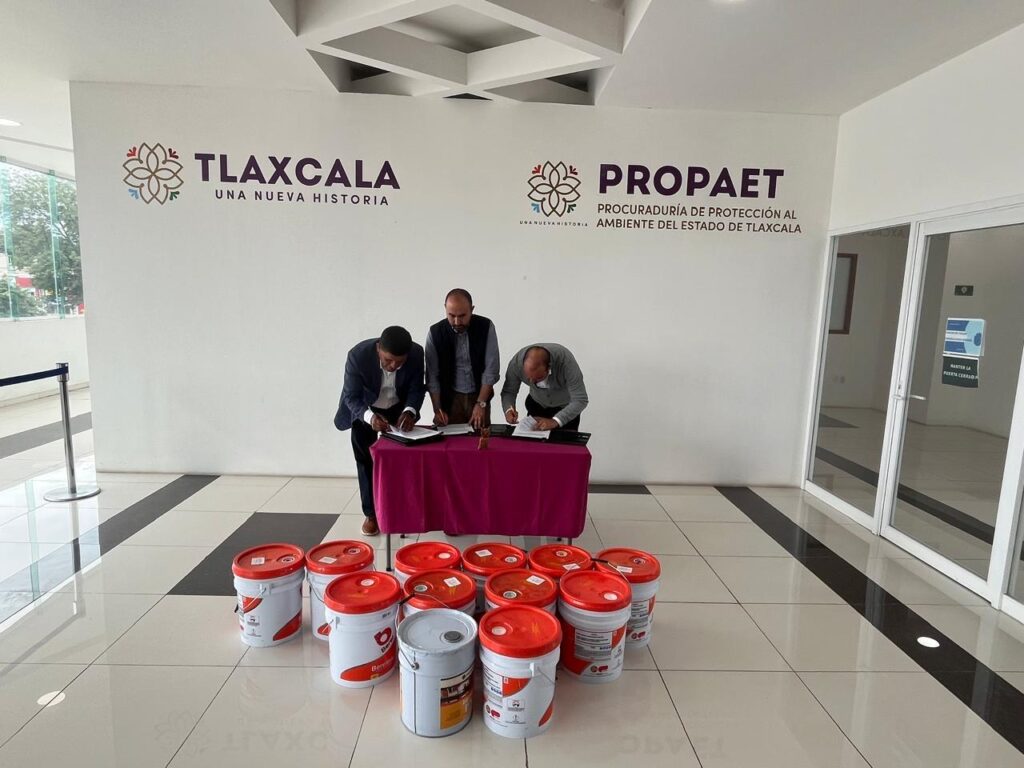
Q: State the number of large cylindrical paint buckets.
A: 12